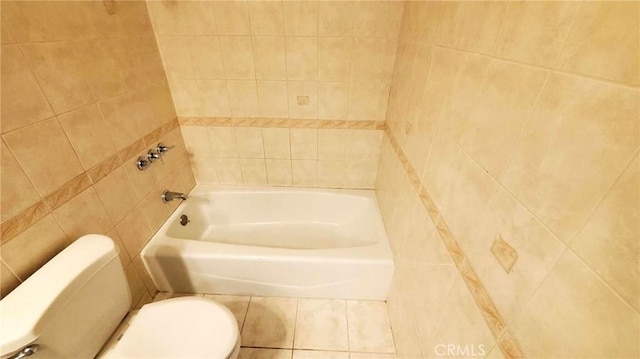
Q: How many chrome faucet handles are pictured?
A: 3